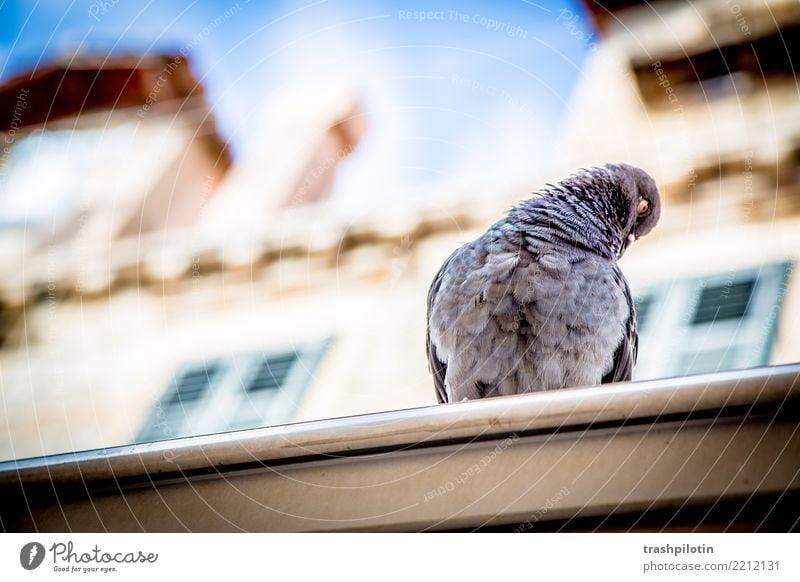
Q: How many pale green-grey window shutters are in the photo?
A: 4